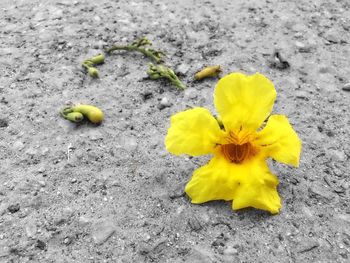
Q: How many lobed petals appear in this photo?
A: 5